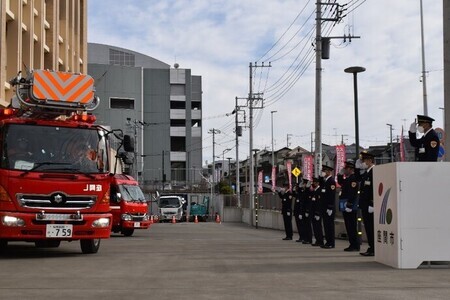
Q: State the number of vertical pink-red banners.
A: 6